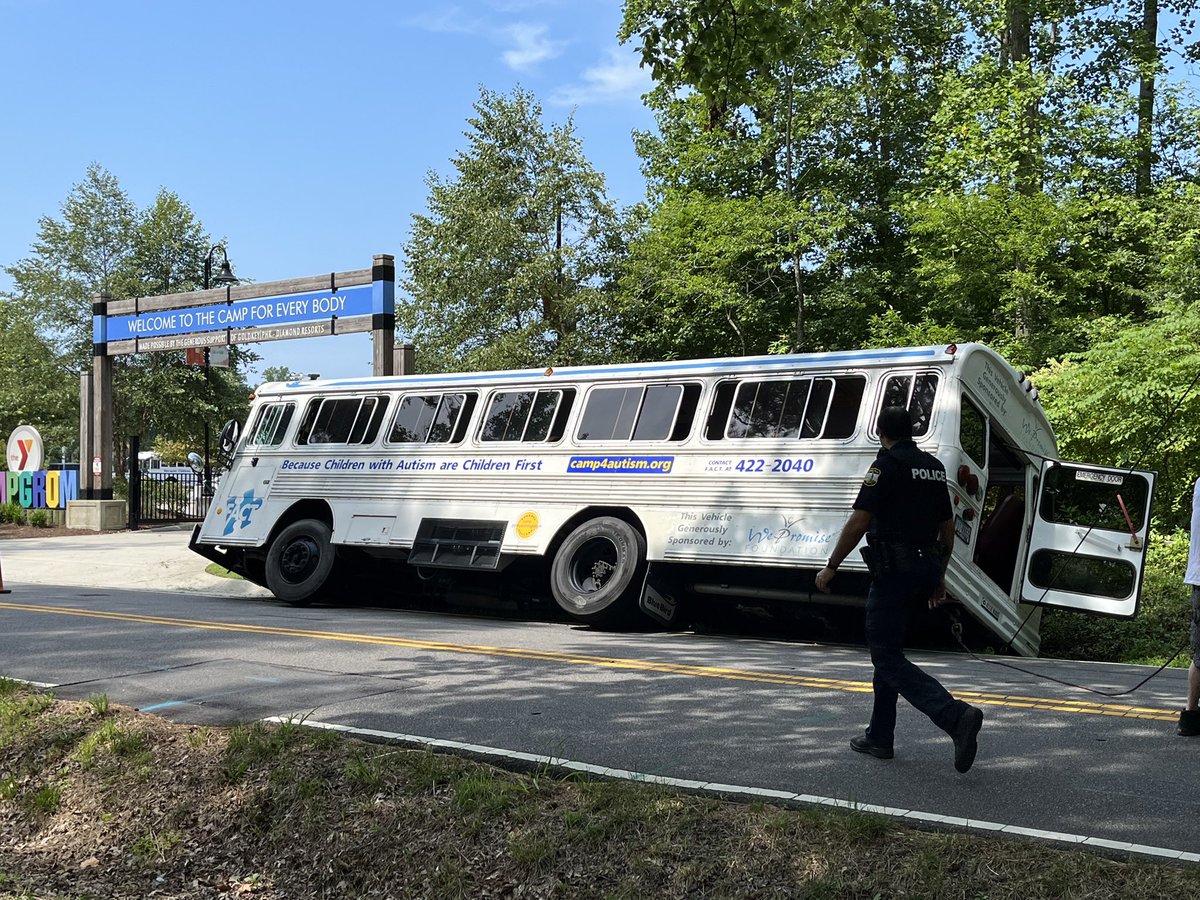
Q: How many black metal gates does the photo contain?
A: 1